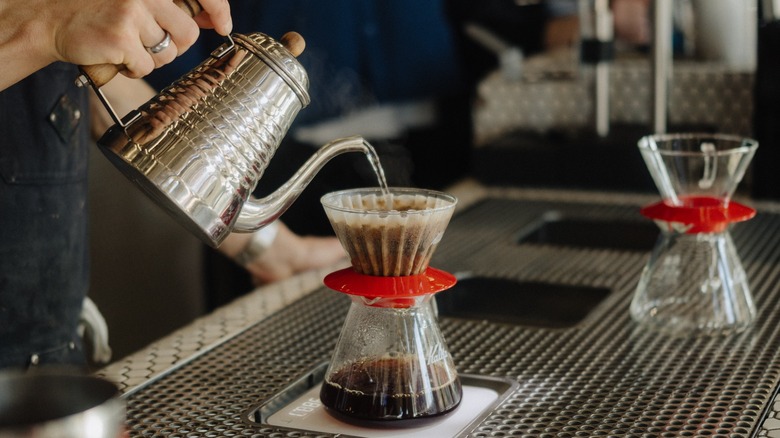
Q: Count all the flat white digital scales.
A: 1